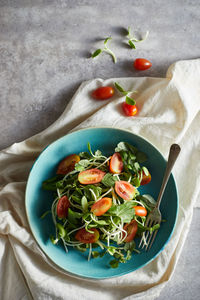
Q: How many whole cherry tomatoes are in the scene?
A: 3